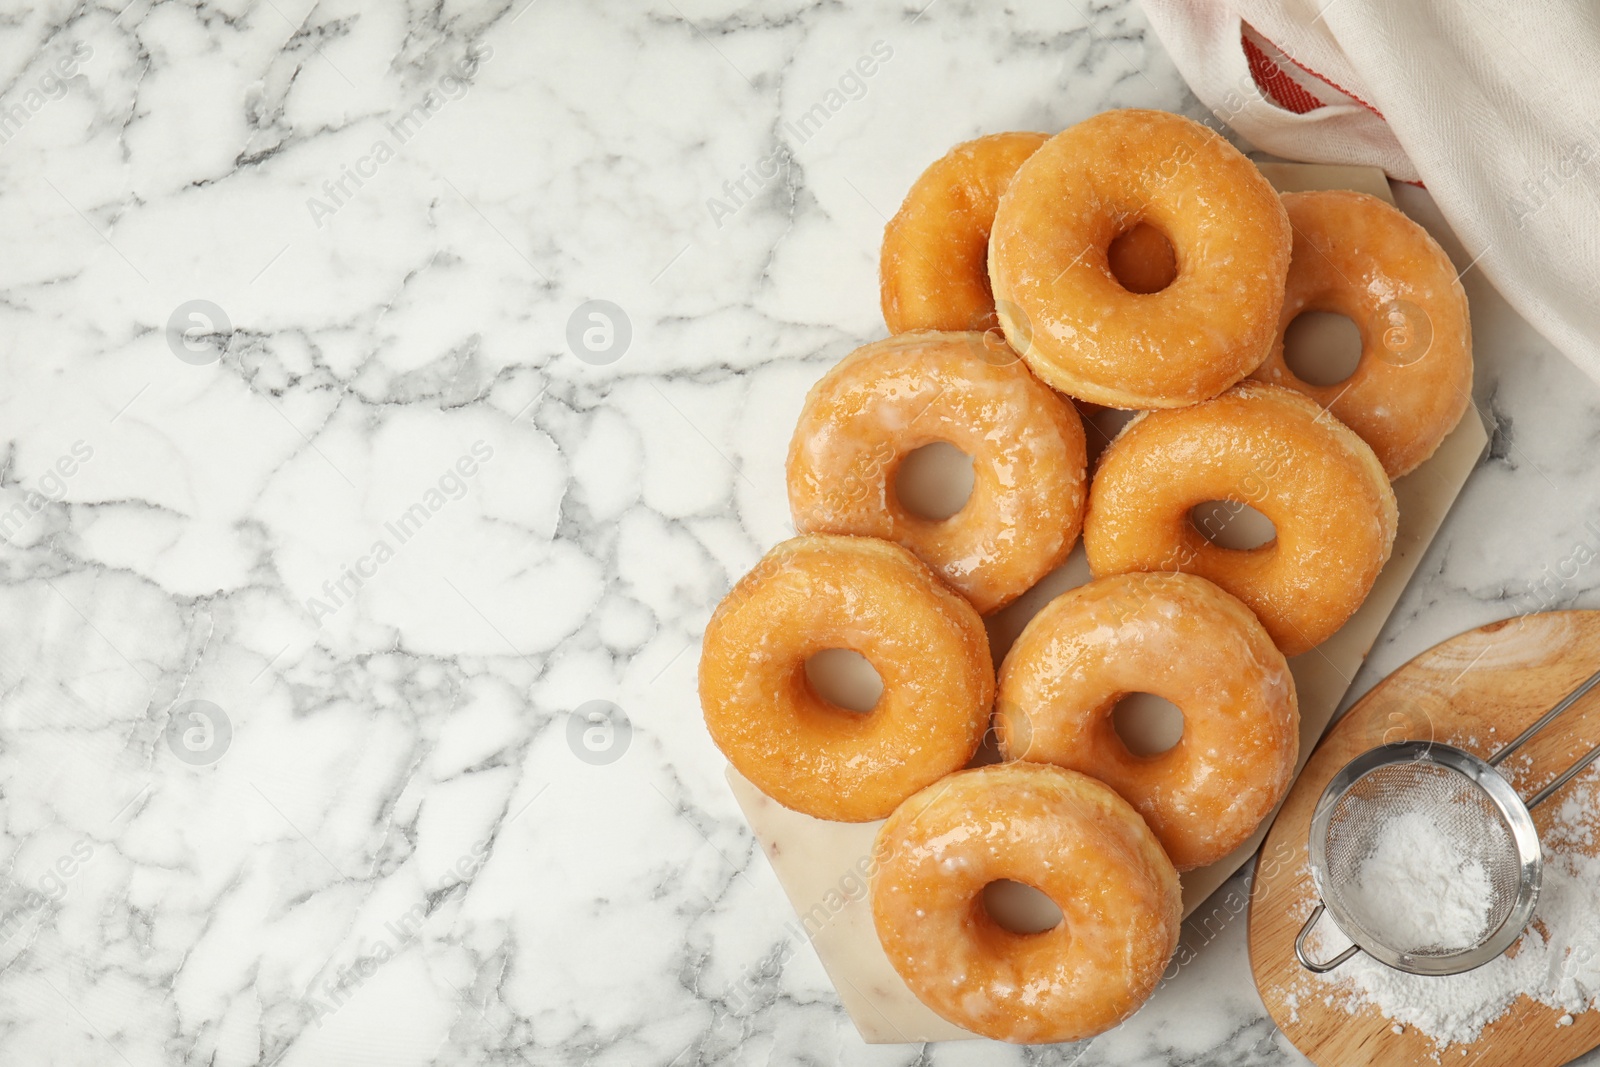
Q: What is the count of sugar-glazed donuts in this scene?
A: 8